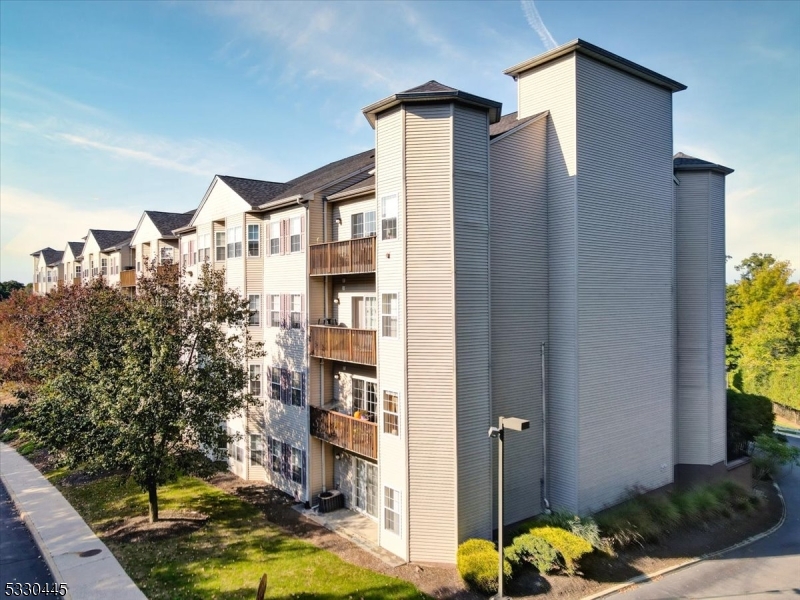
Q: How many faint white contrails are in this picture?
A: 1